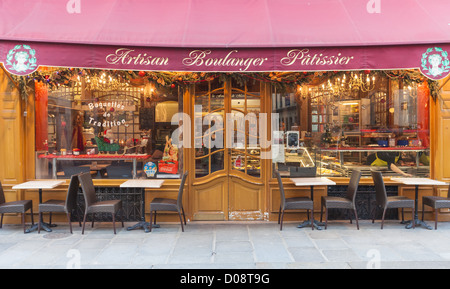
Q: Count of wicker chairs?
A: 8